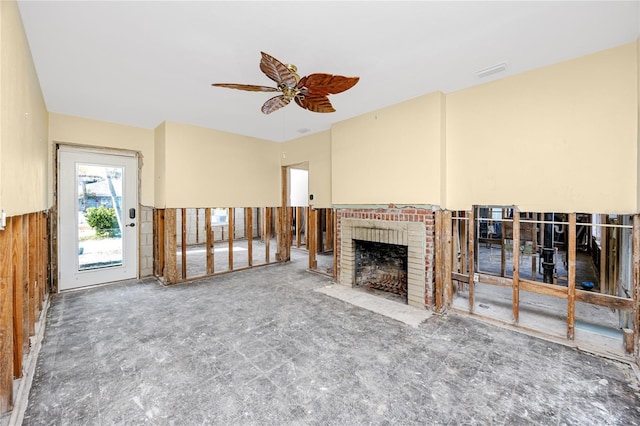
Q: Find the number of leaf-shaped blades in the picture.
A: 5